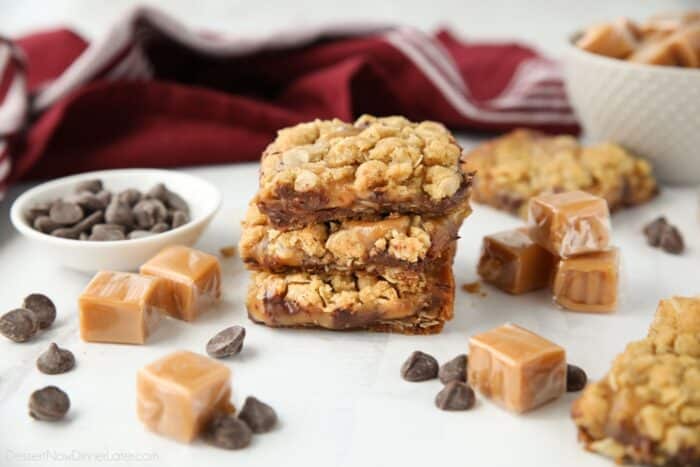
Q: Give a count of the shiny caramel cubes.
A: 7